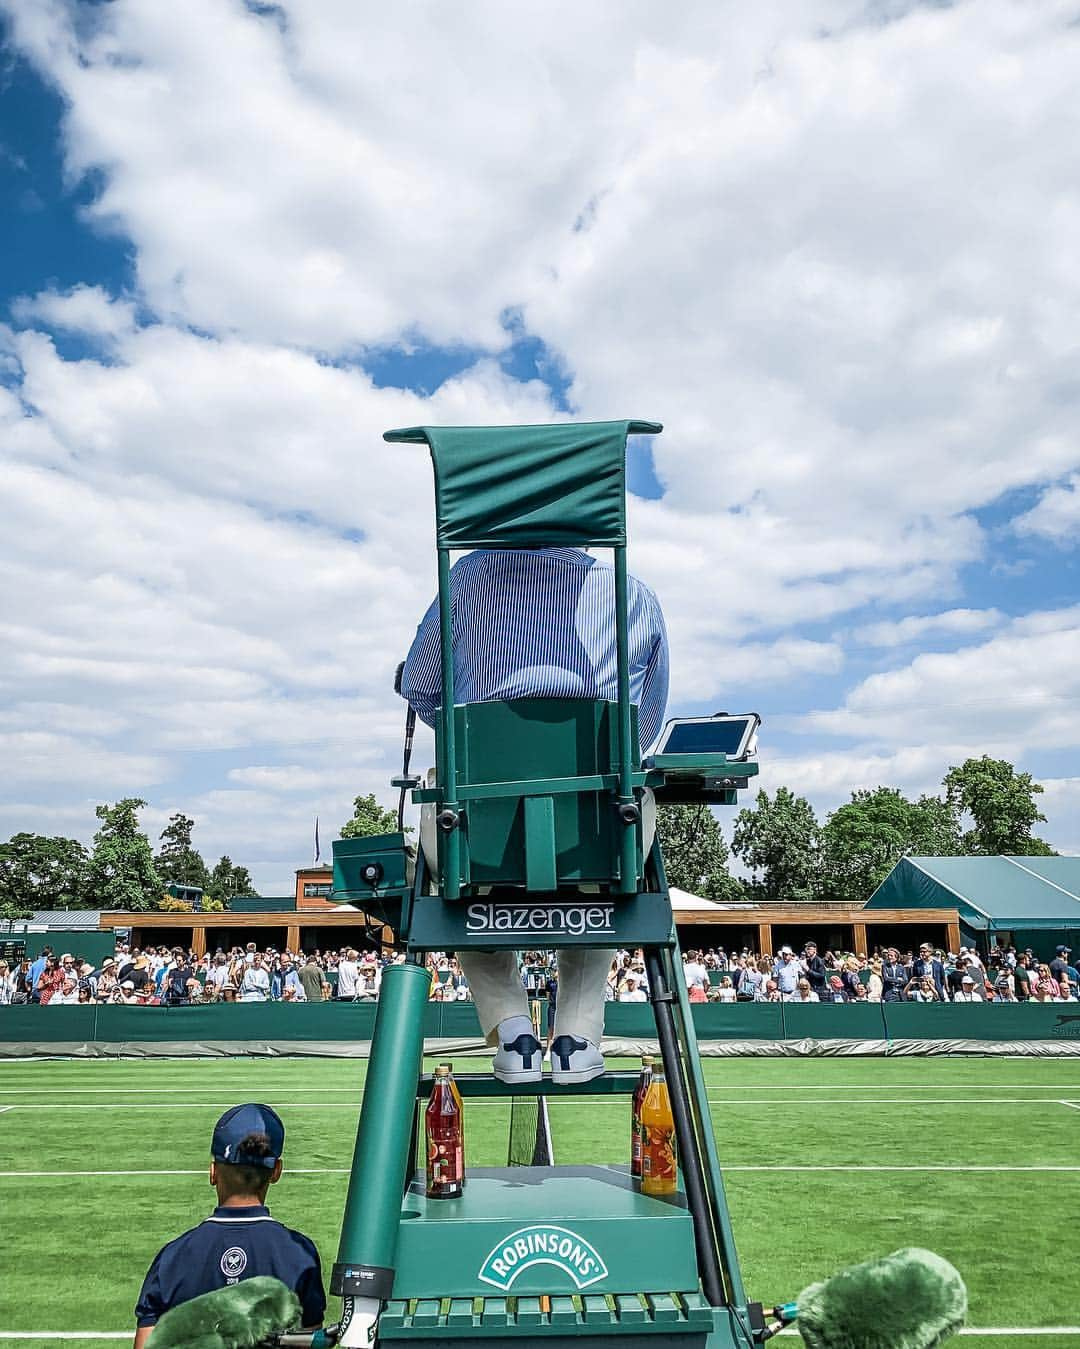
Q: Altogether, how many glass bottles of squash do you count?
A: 4